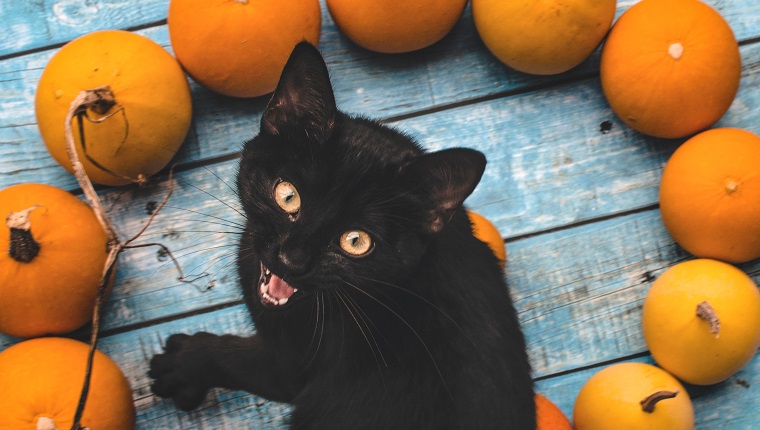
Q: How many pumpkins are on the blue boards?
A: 12